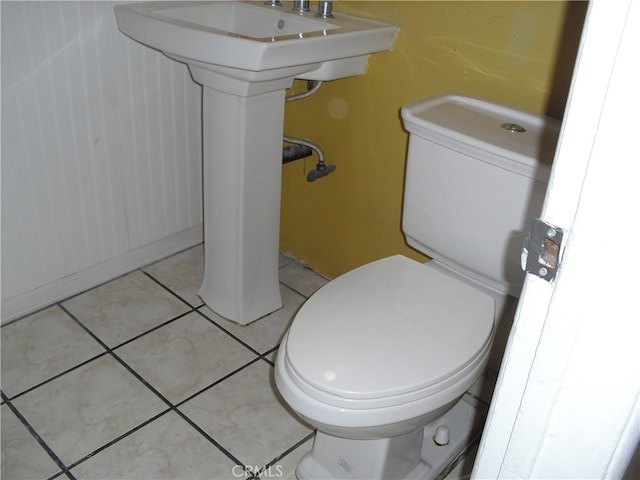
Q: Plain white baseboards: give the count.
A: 1